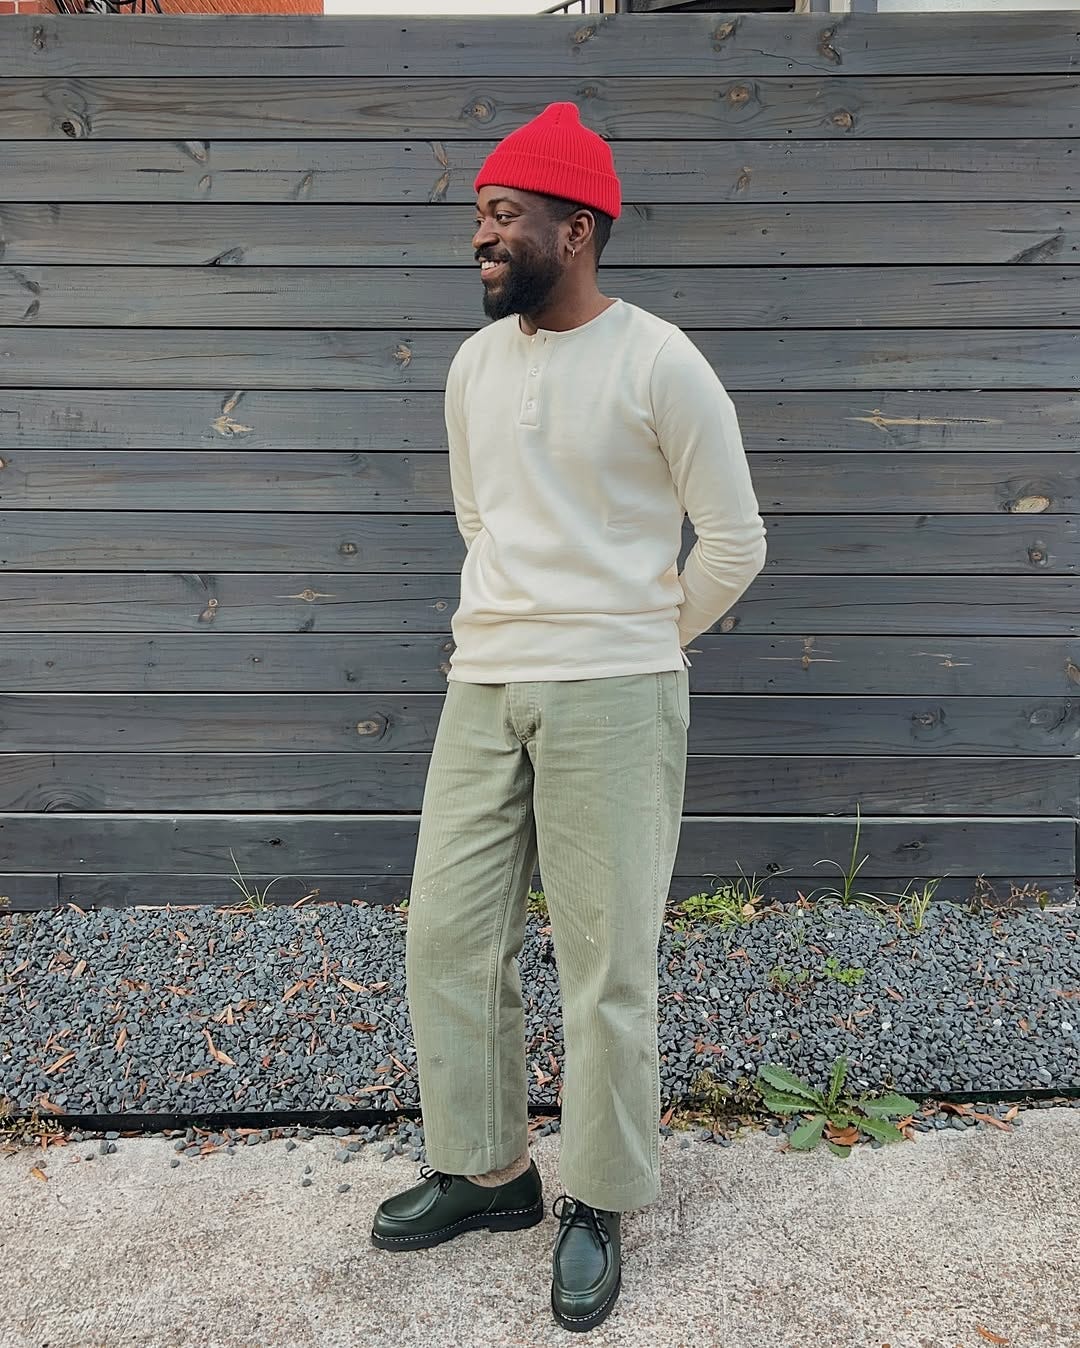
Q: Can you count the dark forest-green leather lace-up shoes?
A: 2